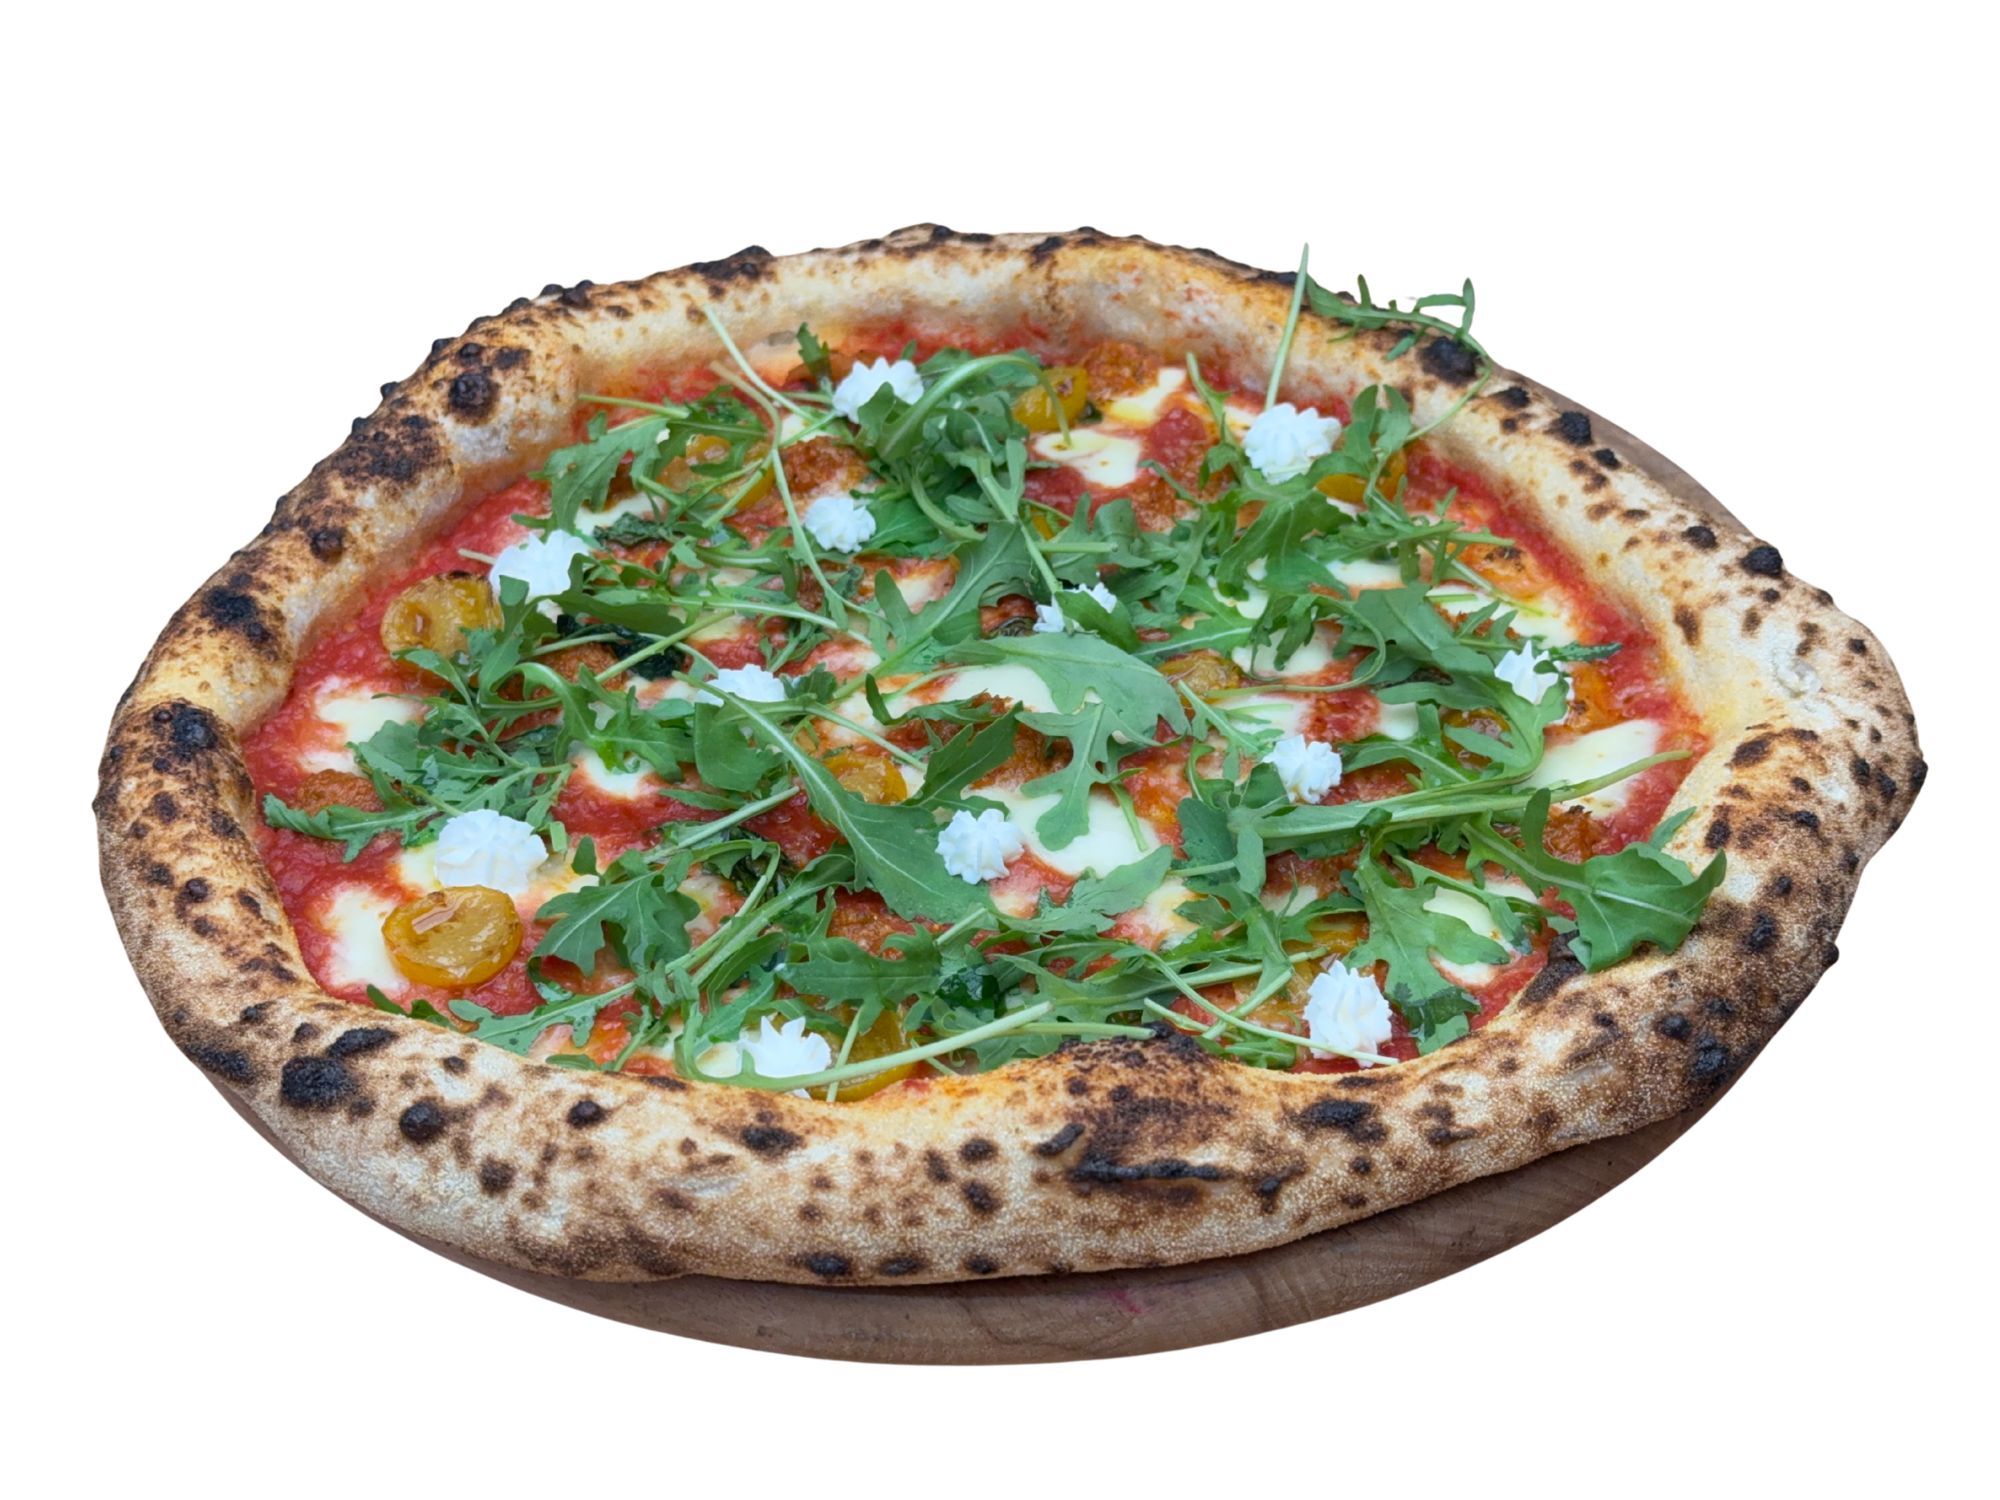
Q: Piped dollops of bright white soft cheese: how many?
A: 12